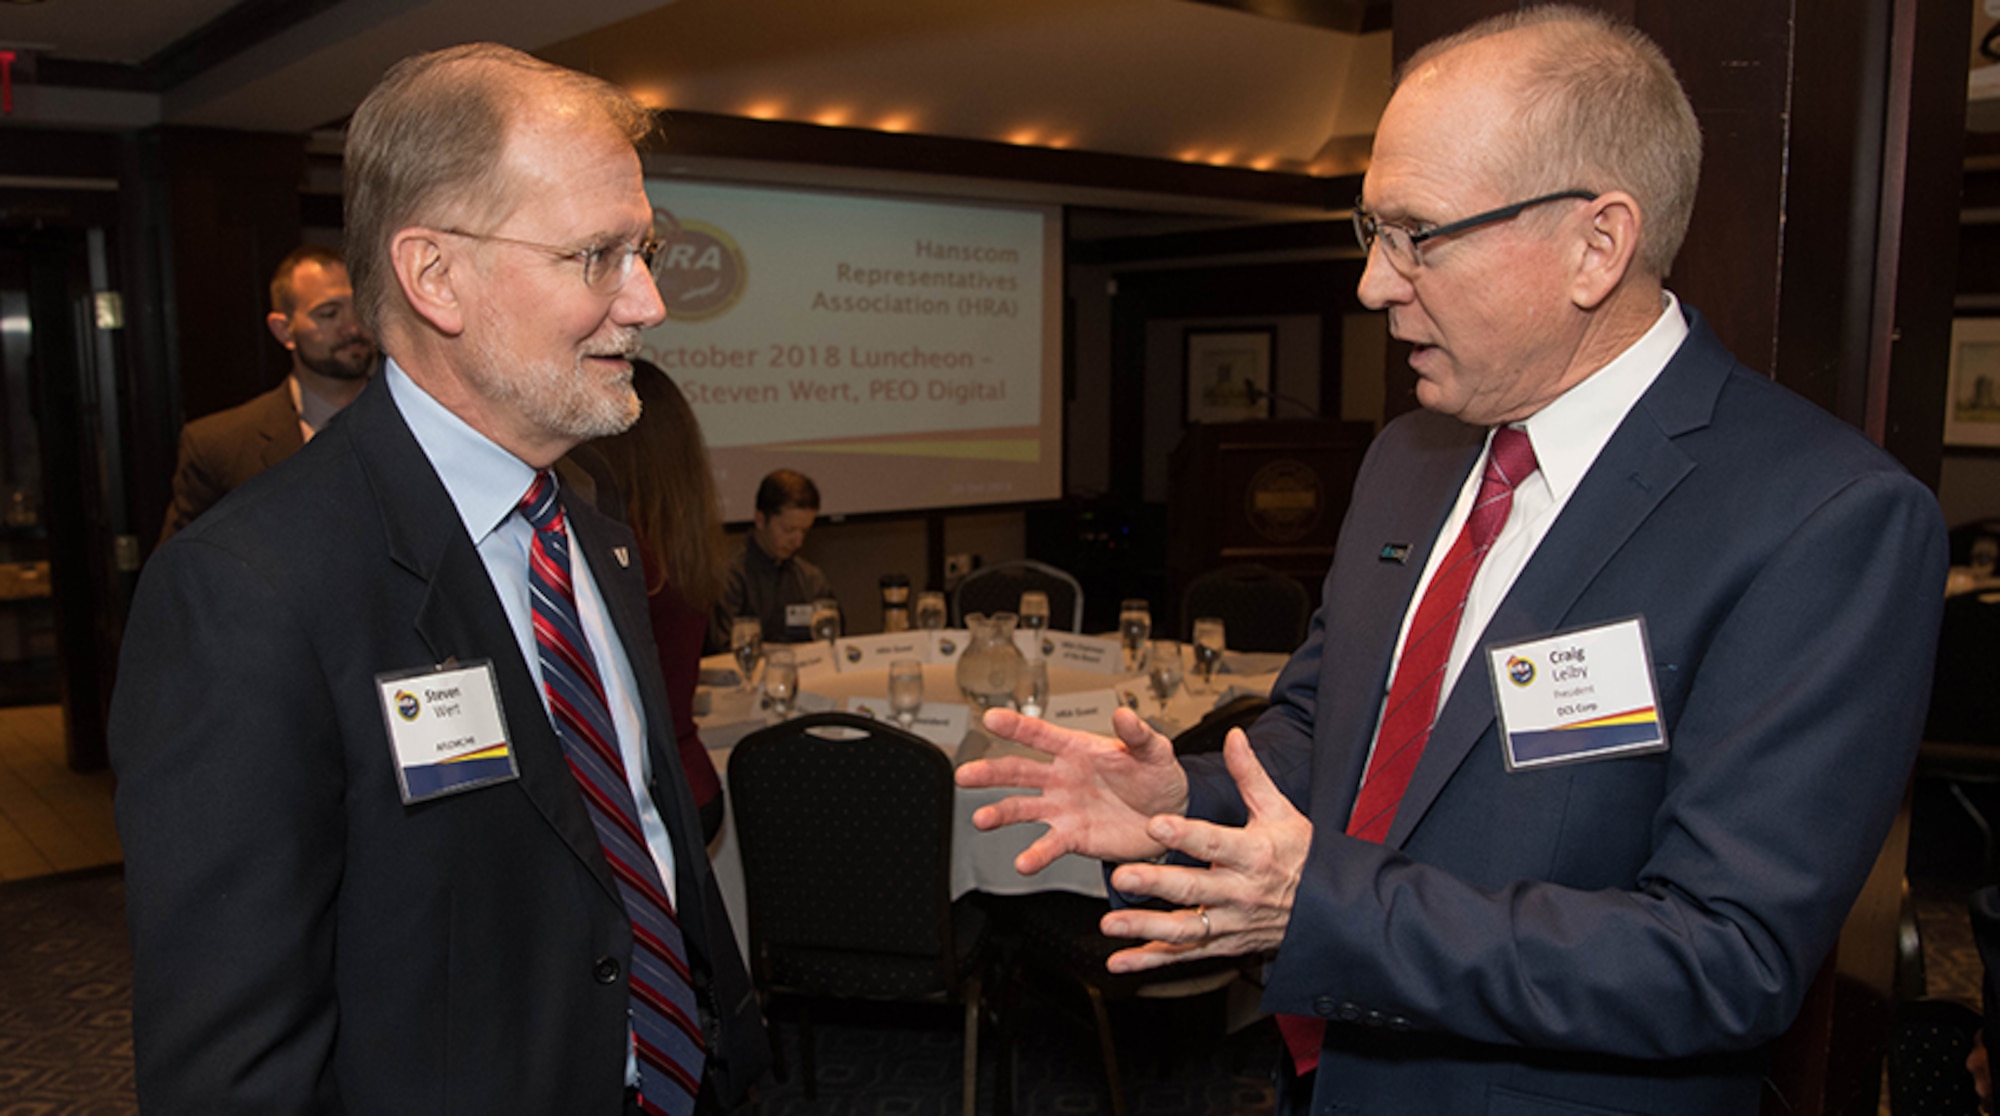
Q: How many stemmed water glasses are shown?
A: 10